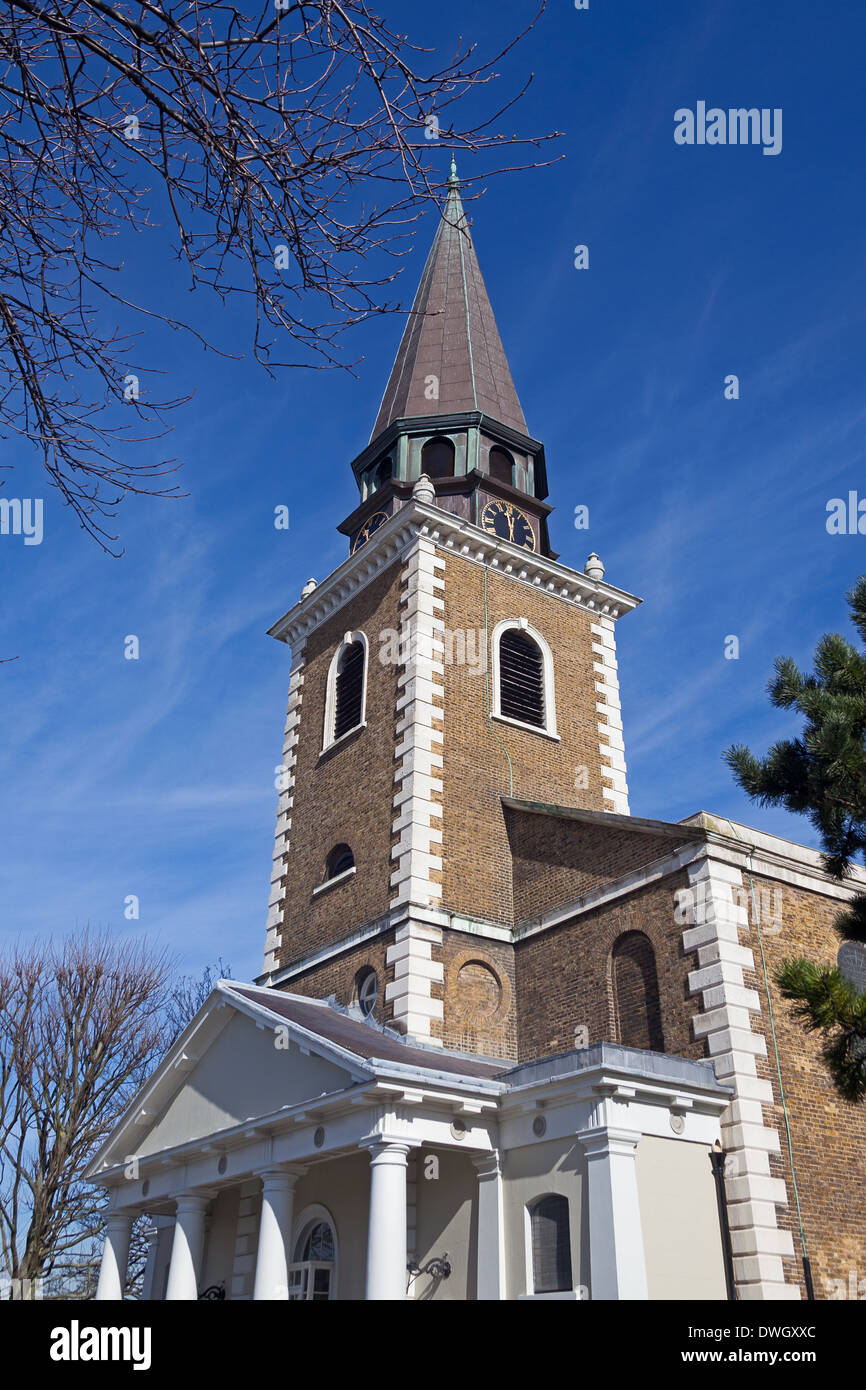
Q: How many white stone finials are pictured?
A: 3